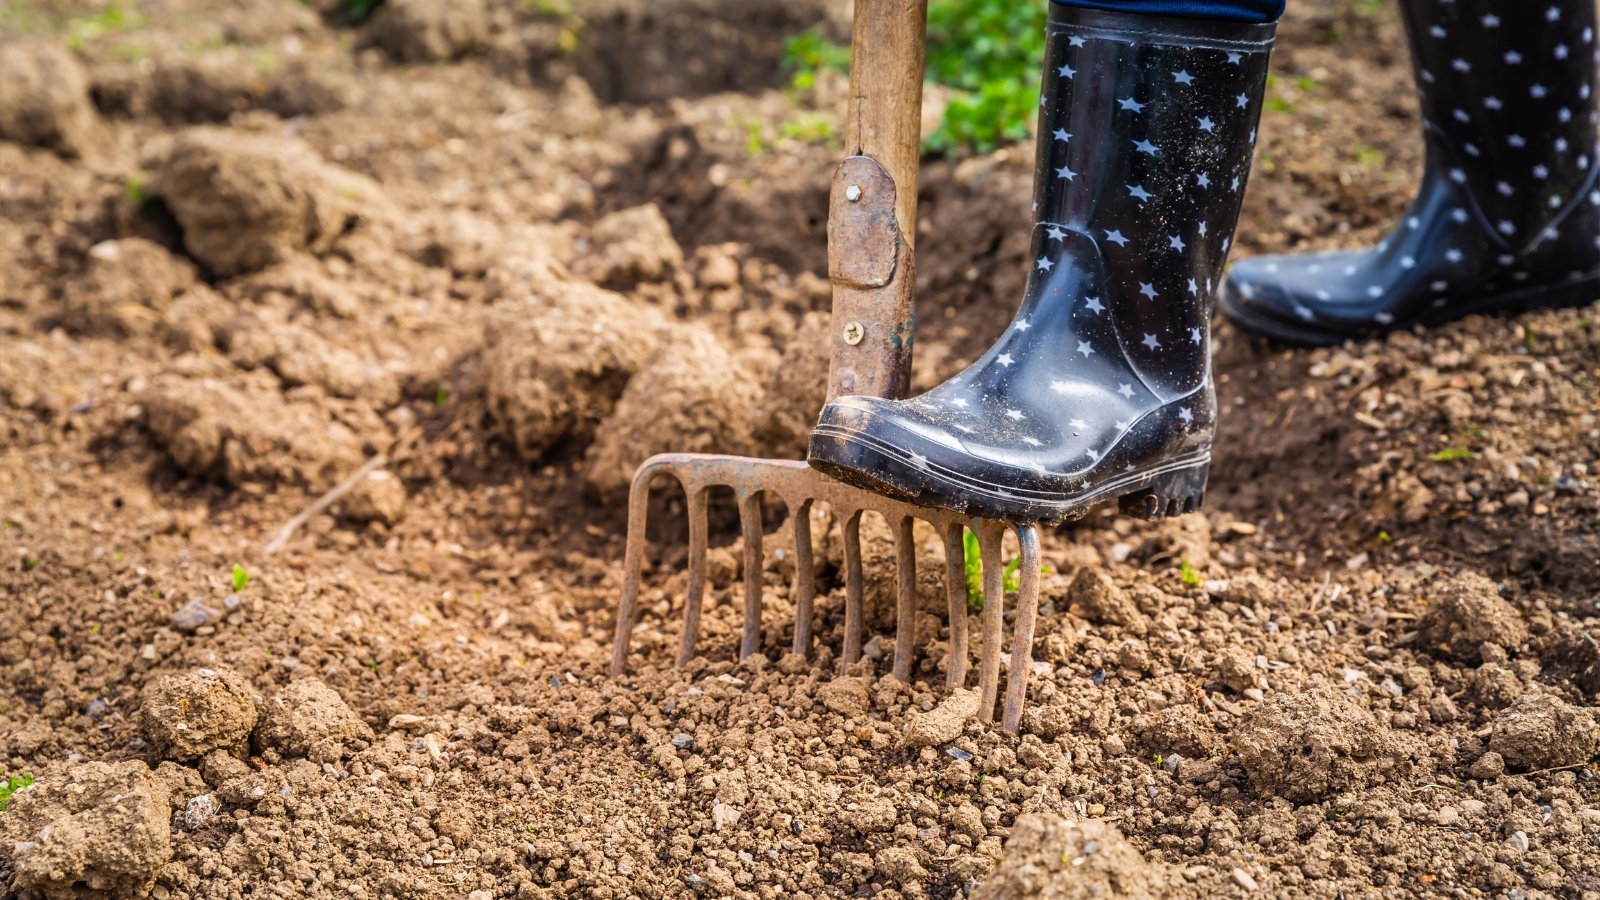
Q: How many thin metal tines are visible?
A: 9